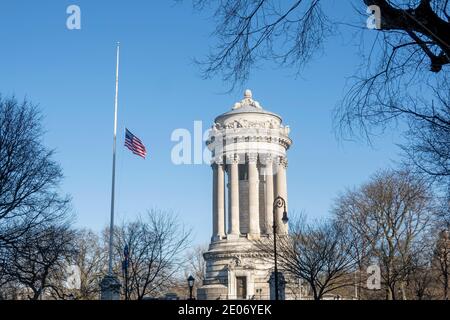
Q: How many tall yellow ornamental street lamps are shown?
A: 0